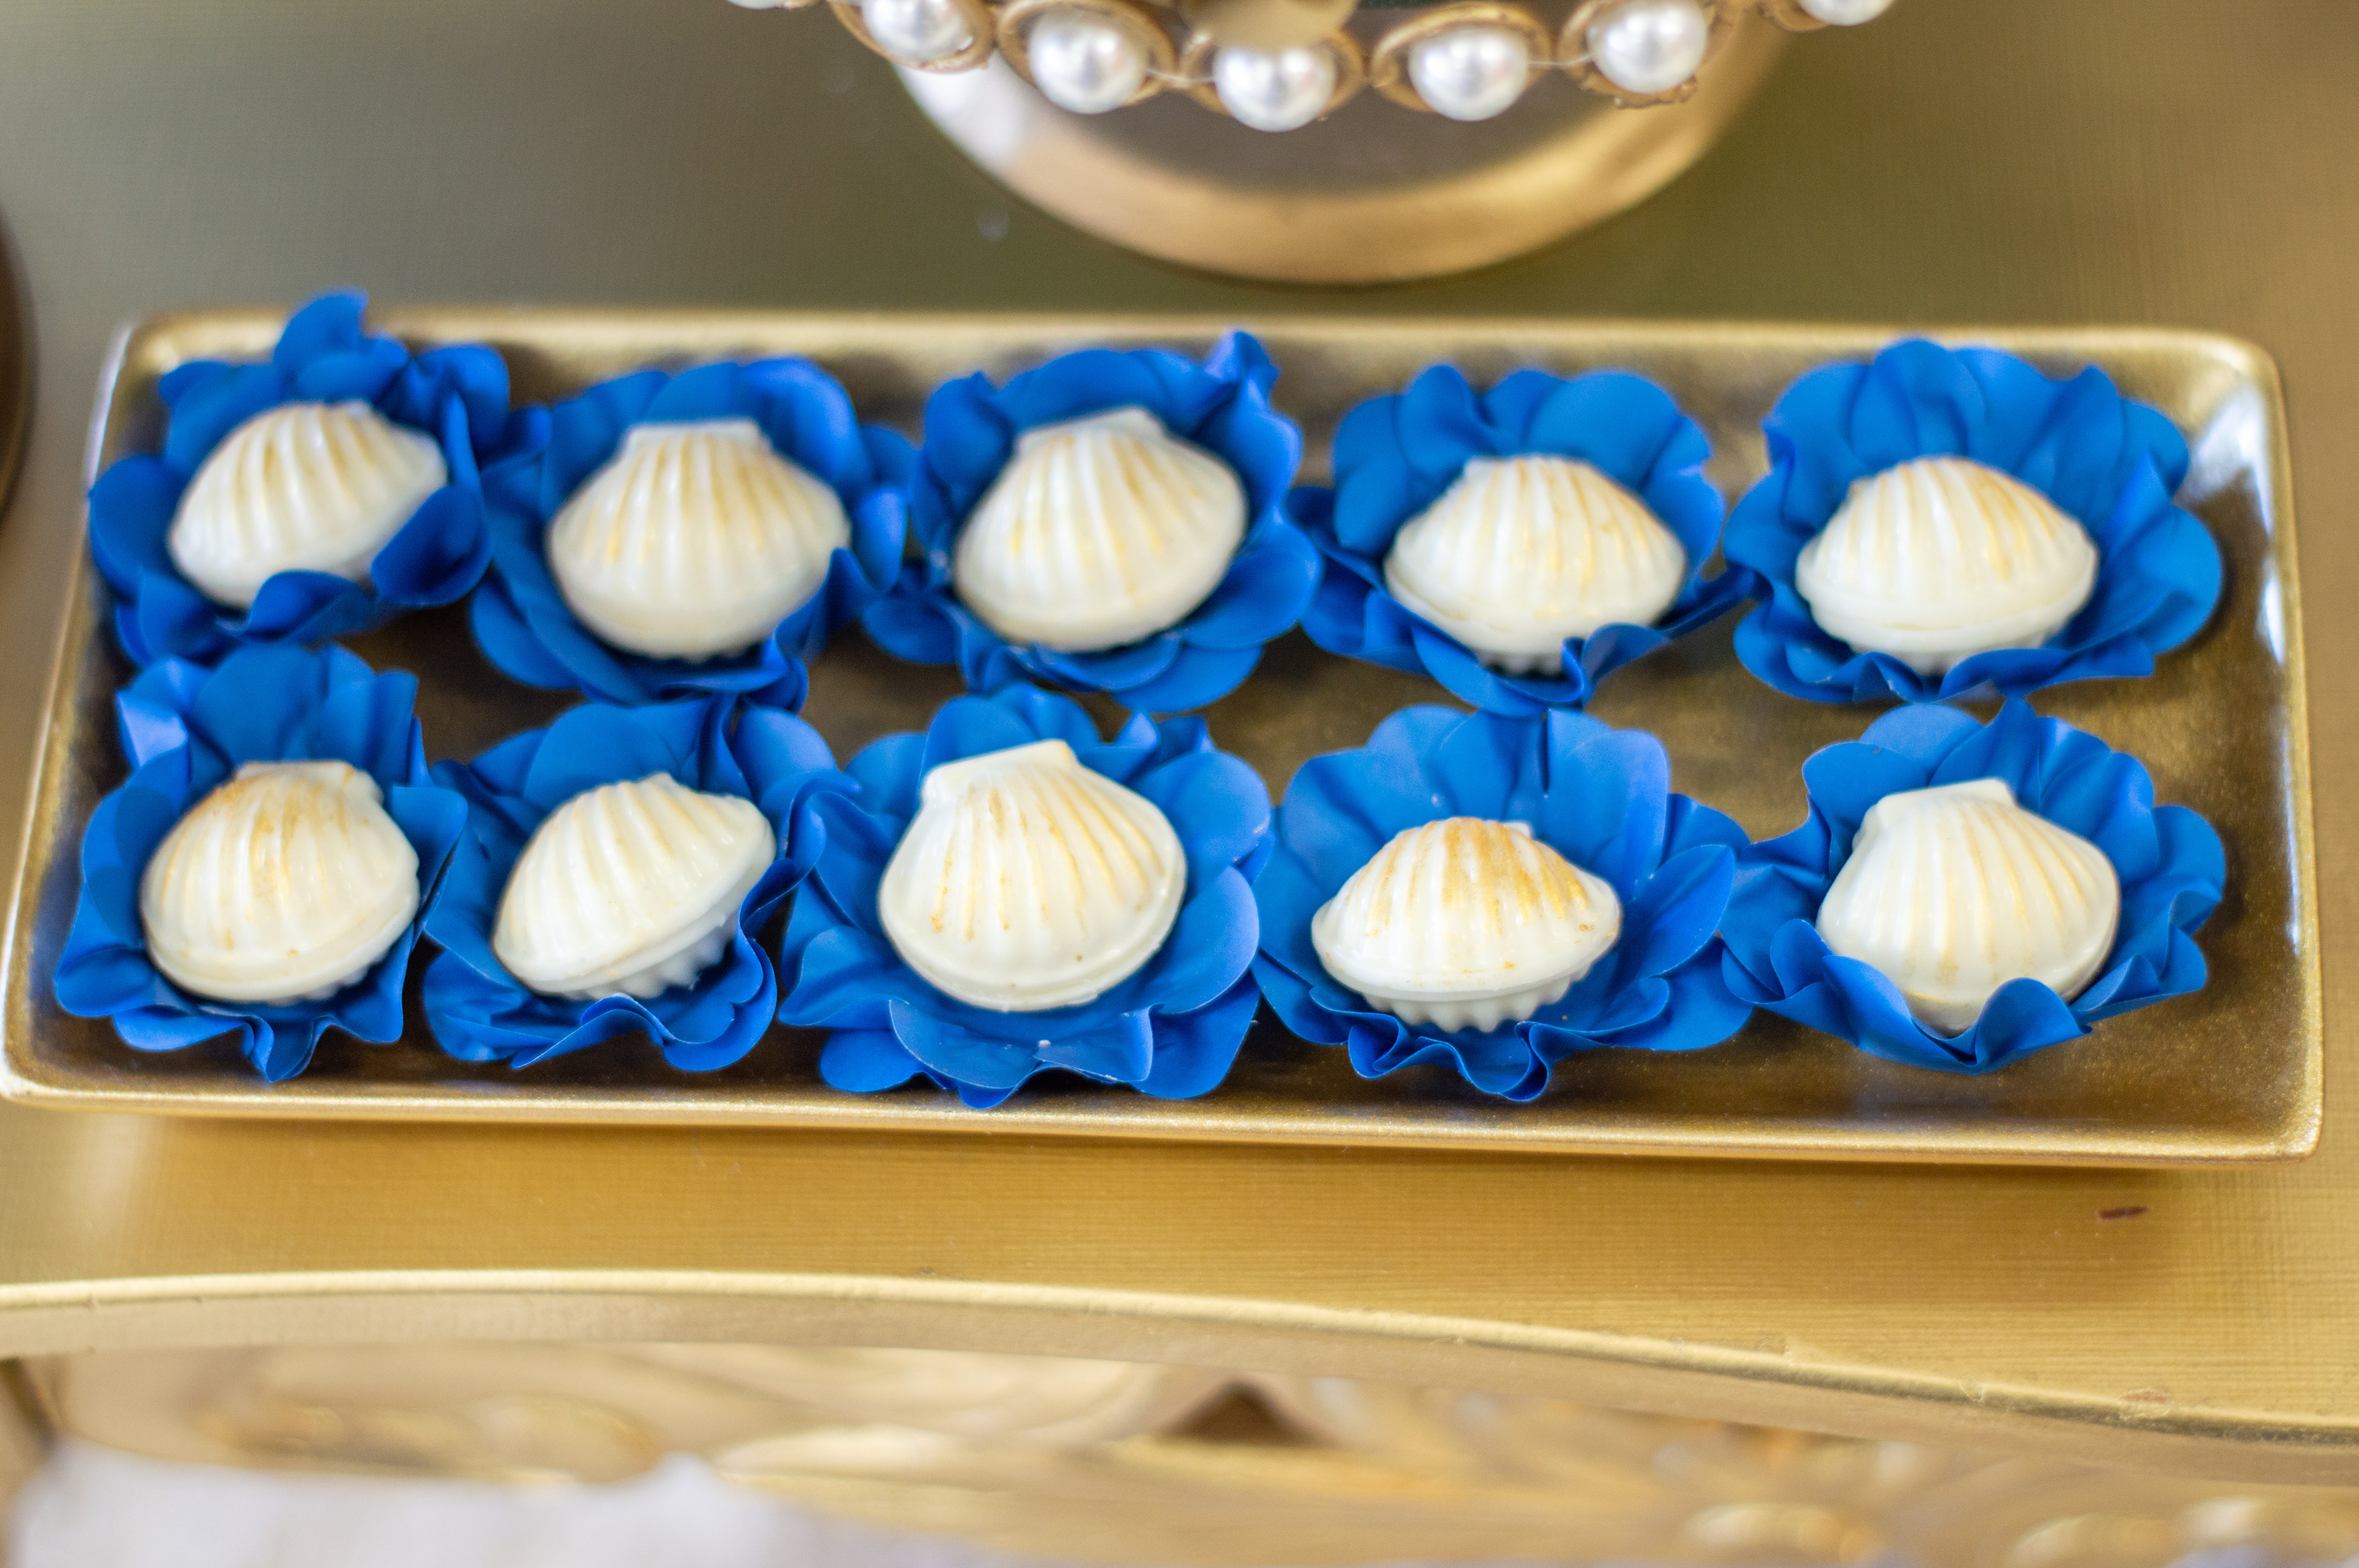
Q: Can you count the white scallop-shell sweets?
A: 10